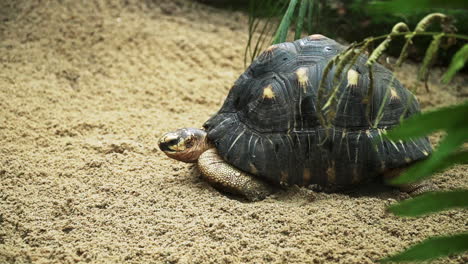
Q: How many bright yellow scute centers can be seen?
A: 4